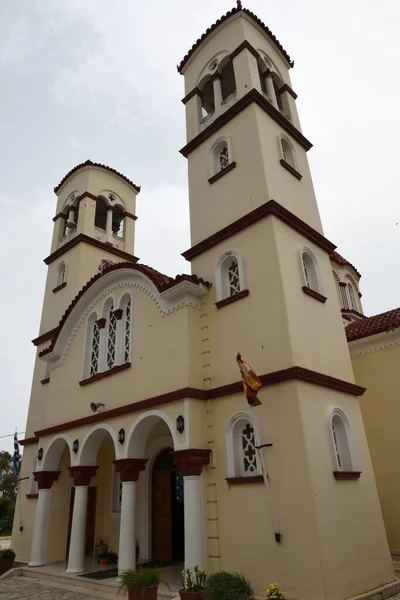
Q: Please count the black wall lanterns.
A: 4